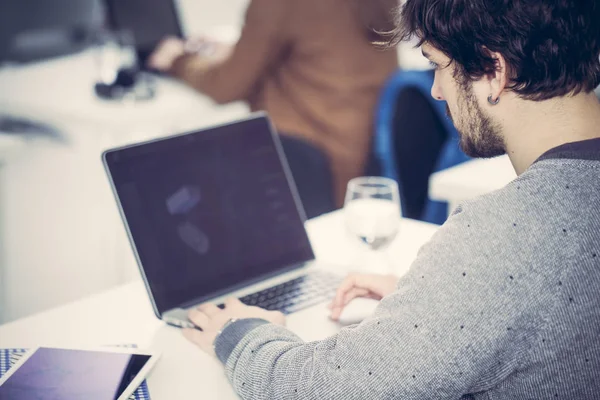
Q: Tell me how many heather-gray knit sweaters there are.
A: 1